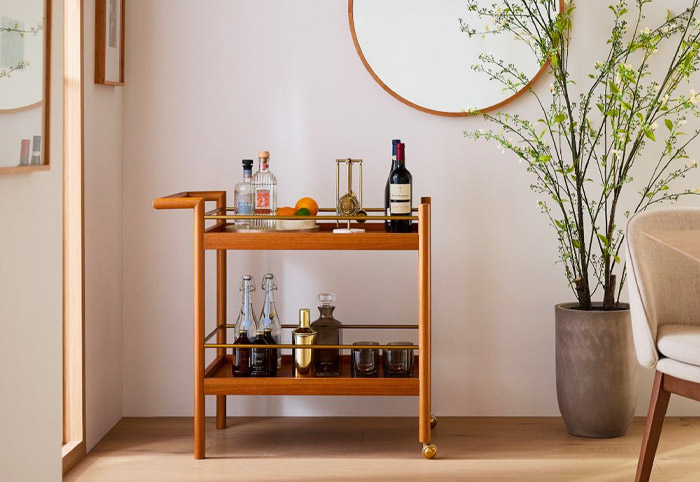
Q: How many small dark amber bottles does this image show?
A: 3